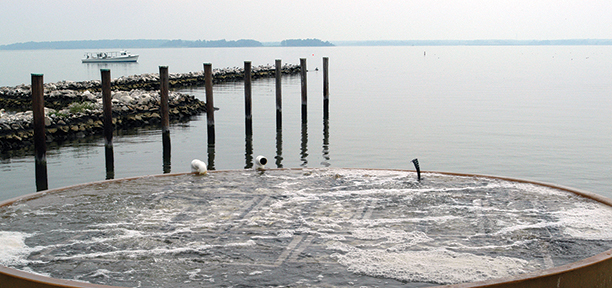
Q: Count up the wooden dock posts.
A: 8